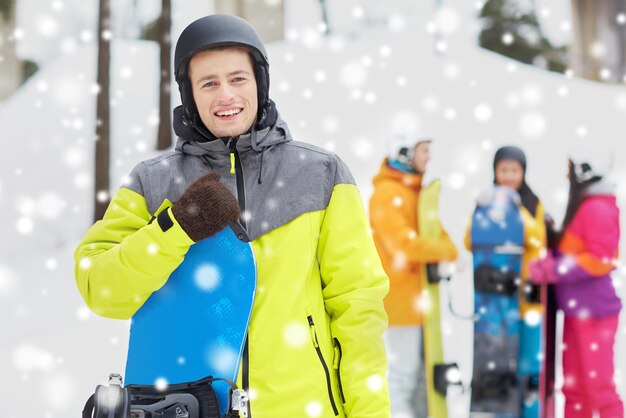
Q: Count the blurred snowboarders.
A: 3